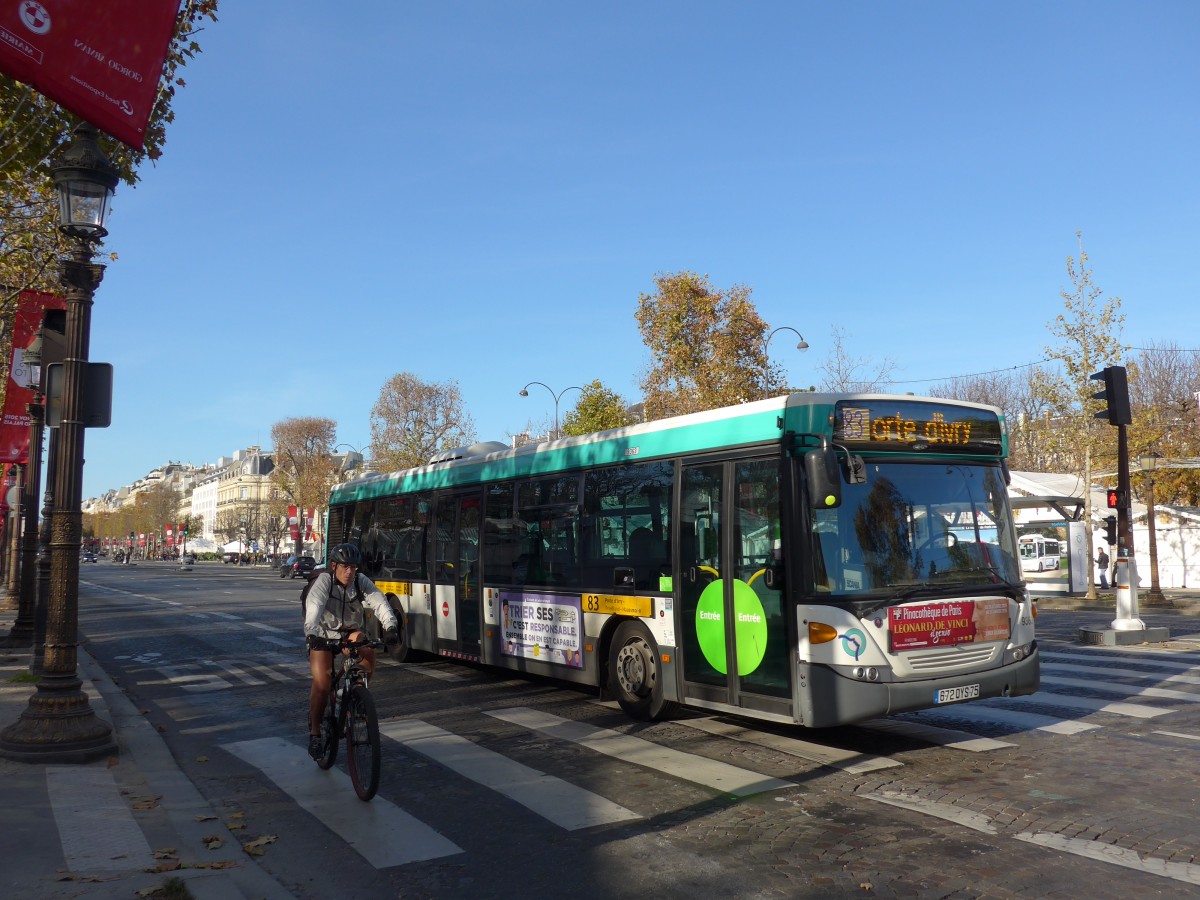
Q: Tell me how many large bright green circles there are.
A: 1